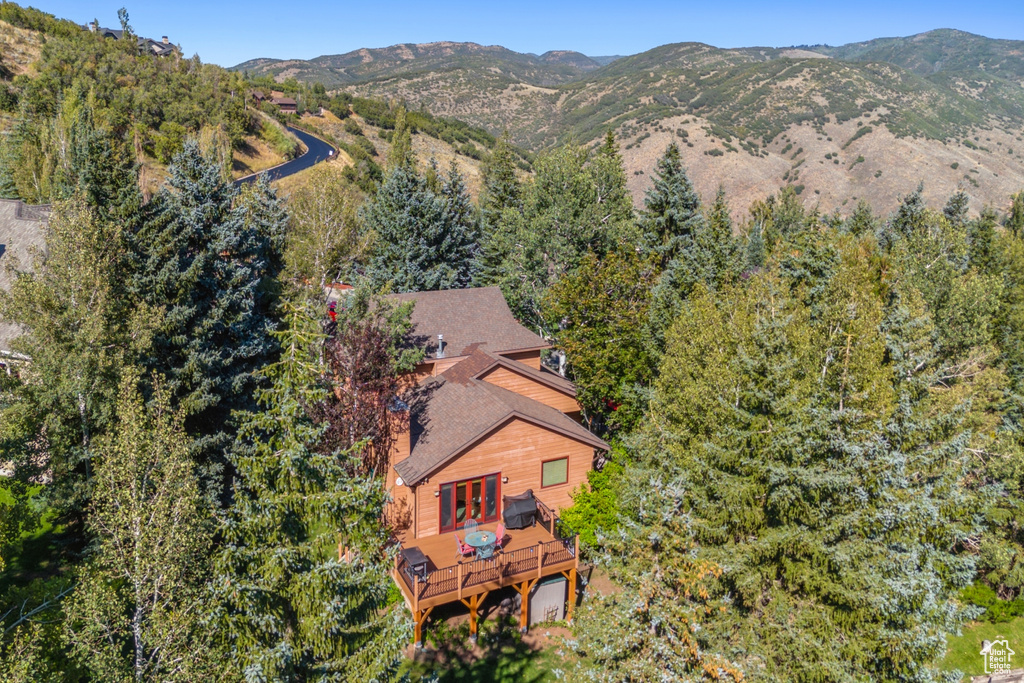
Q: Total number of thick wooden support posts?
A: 4